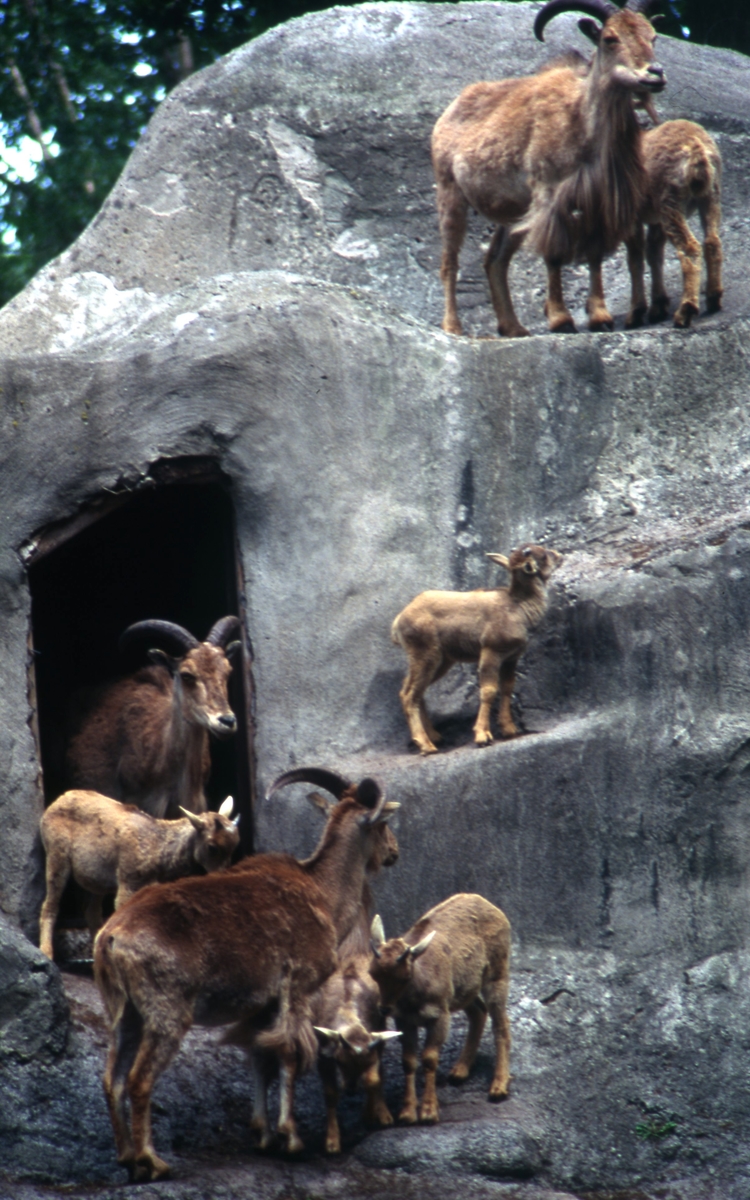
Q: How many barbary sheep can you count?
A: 8